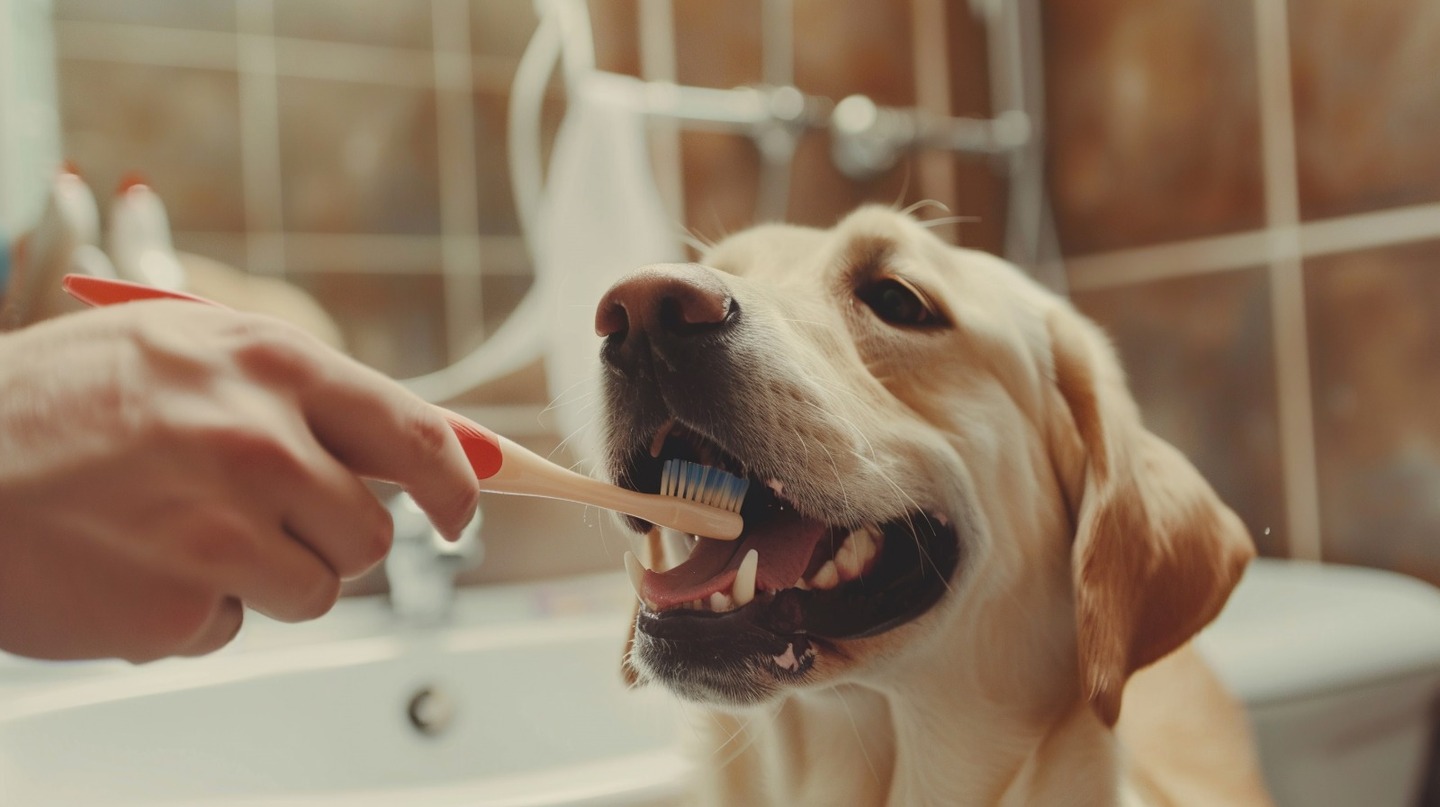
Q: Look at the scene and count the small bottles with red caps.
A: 2